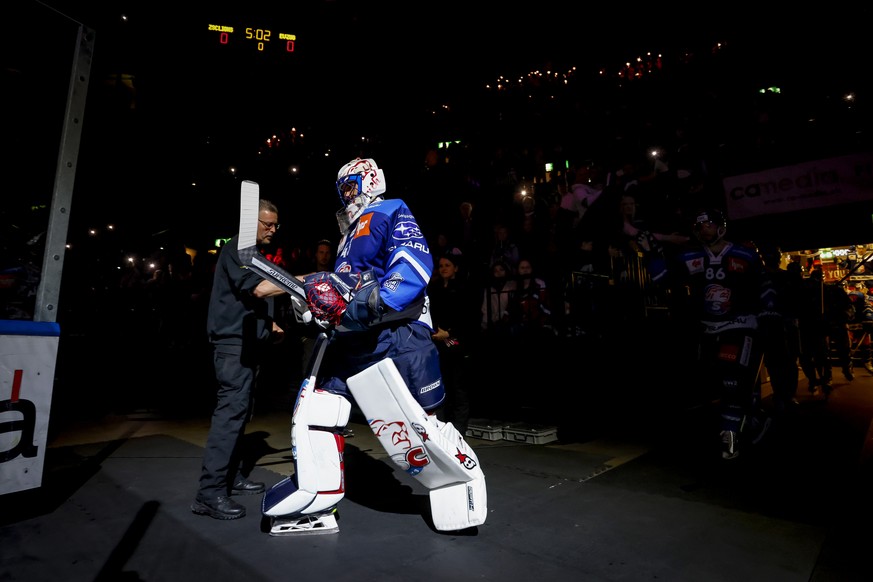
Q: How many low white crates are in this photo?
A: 2